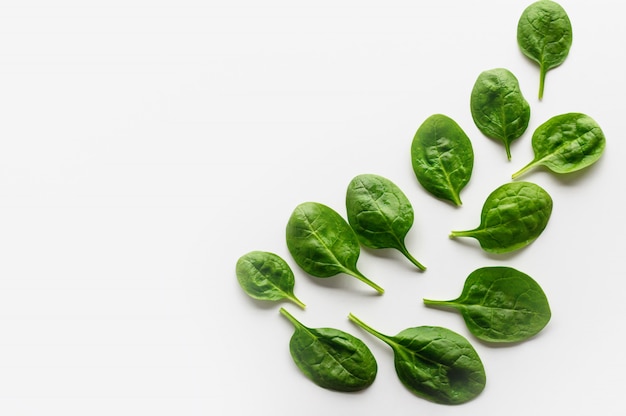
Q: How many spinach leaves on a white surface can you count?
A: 11